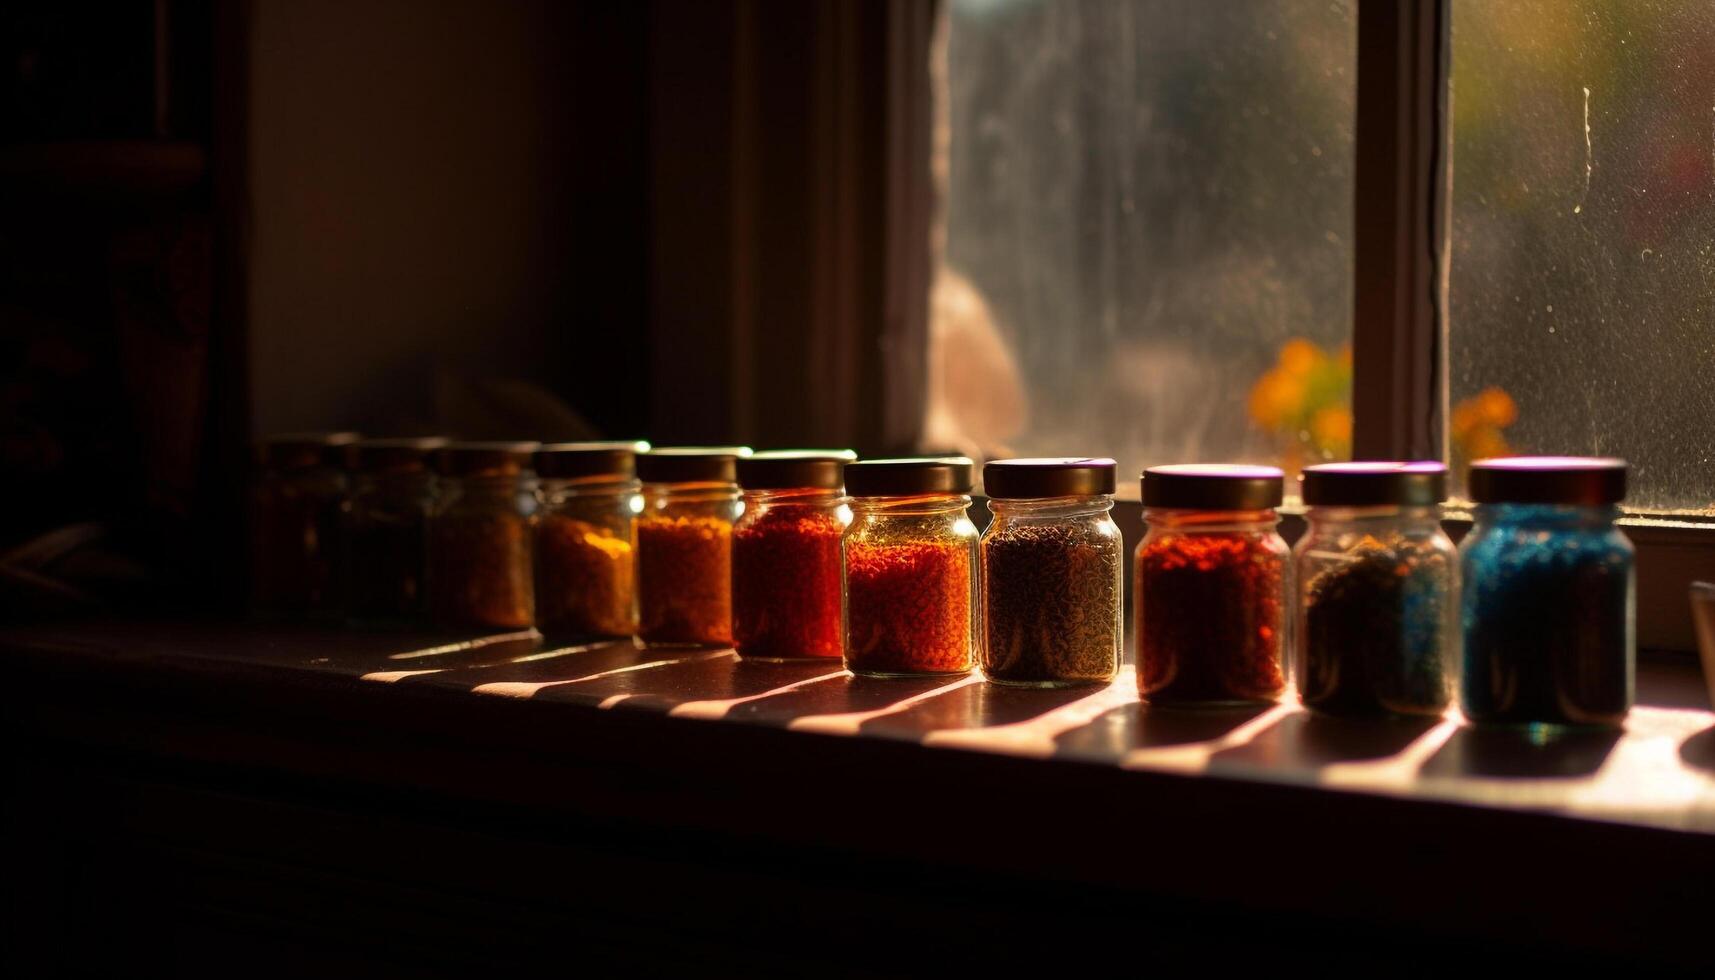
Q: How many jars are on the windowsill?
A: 11